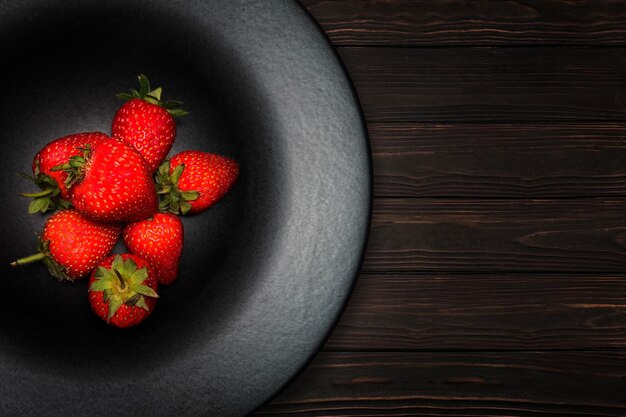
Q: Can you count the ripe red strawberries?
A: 7